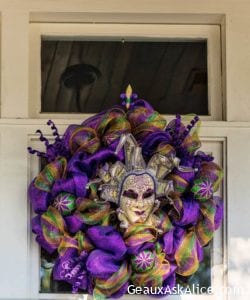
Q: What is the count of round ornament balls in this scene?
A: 3